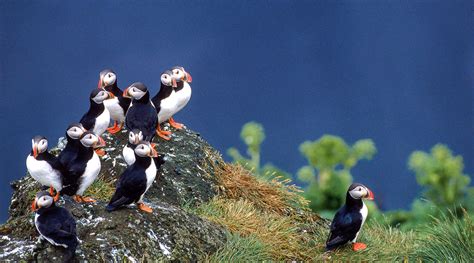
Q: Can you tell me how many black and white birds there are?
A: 12